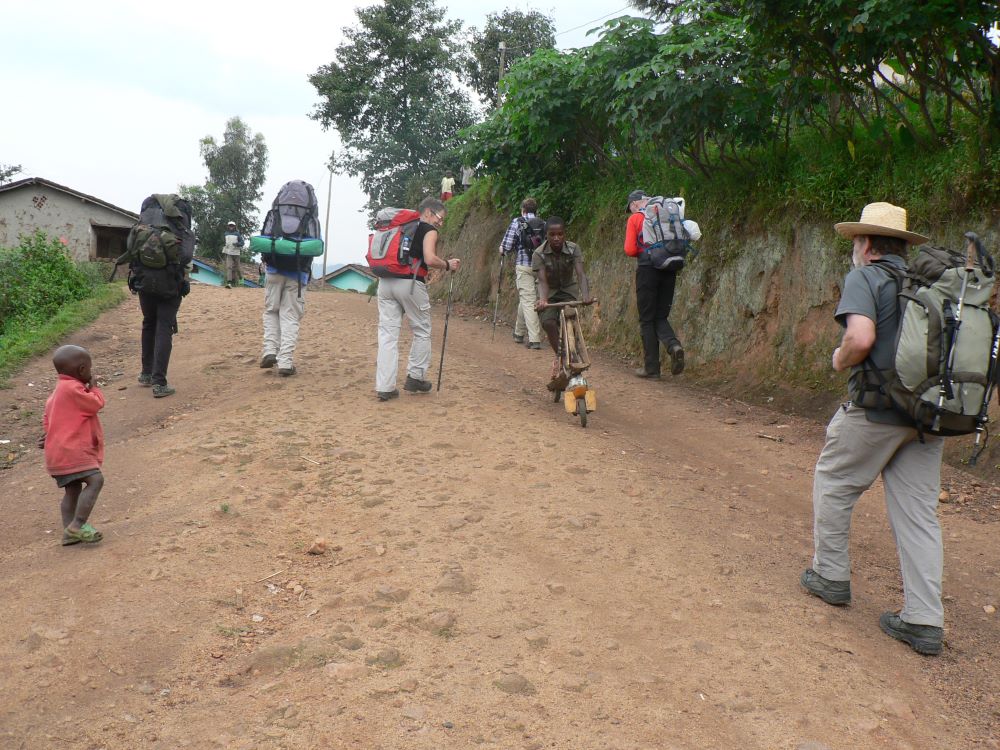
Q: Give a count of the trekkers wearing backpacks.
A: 6